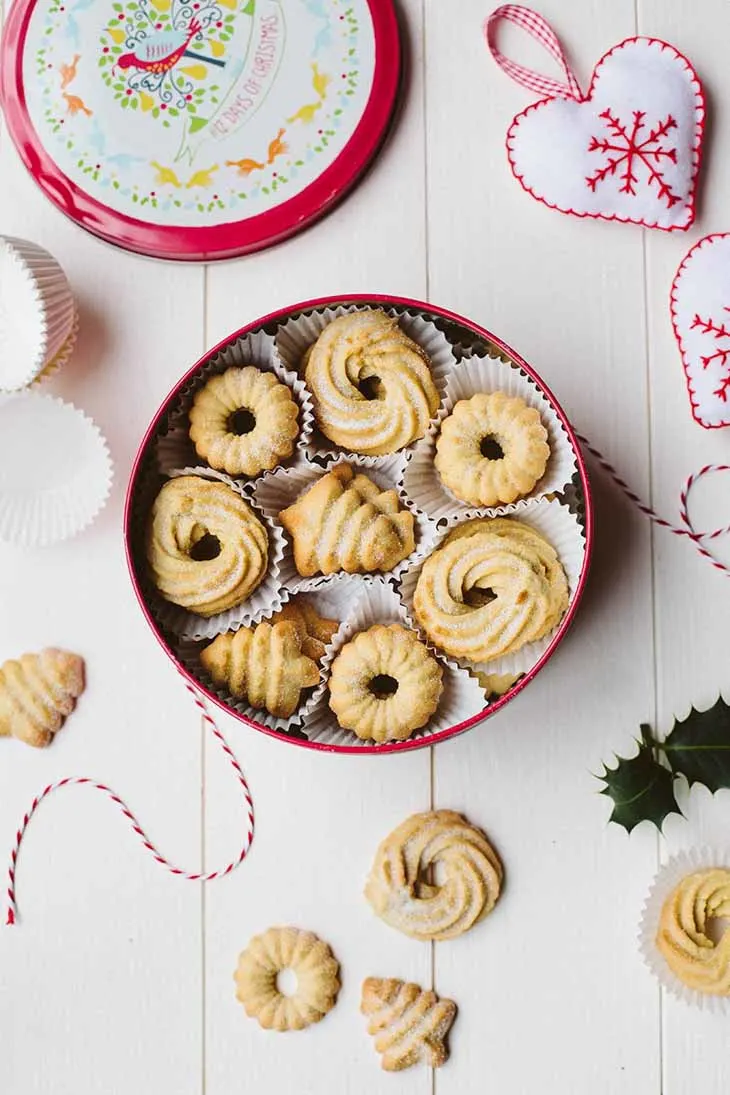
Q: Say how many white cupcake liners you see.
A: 11